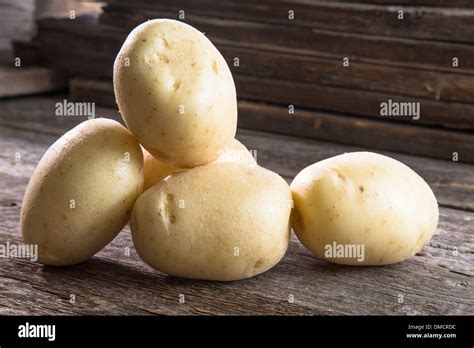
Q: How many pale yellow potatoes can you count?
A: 5